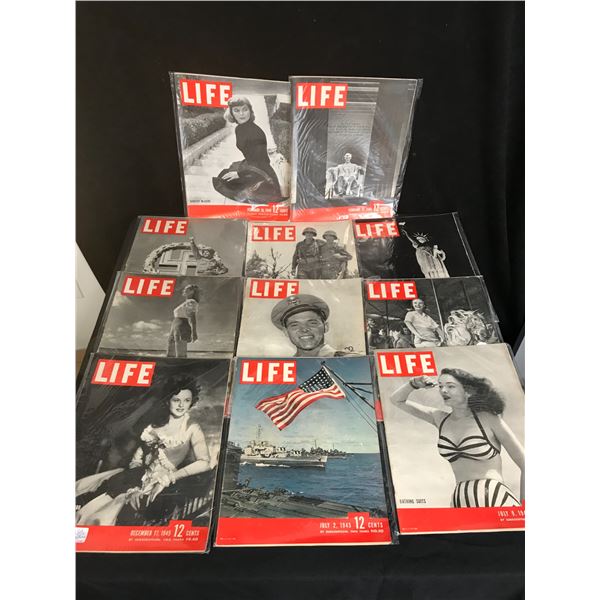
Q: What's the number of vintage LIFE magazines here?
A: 11